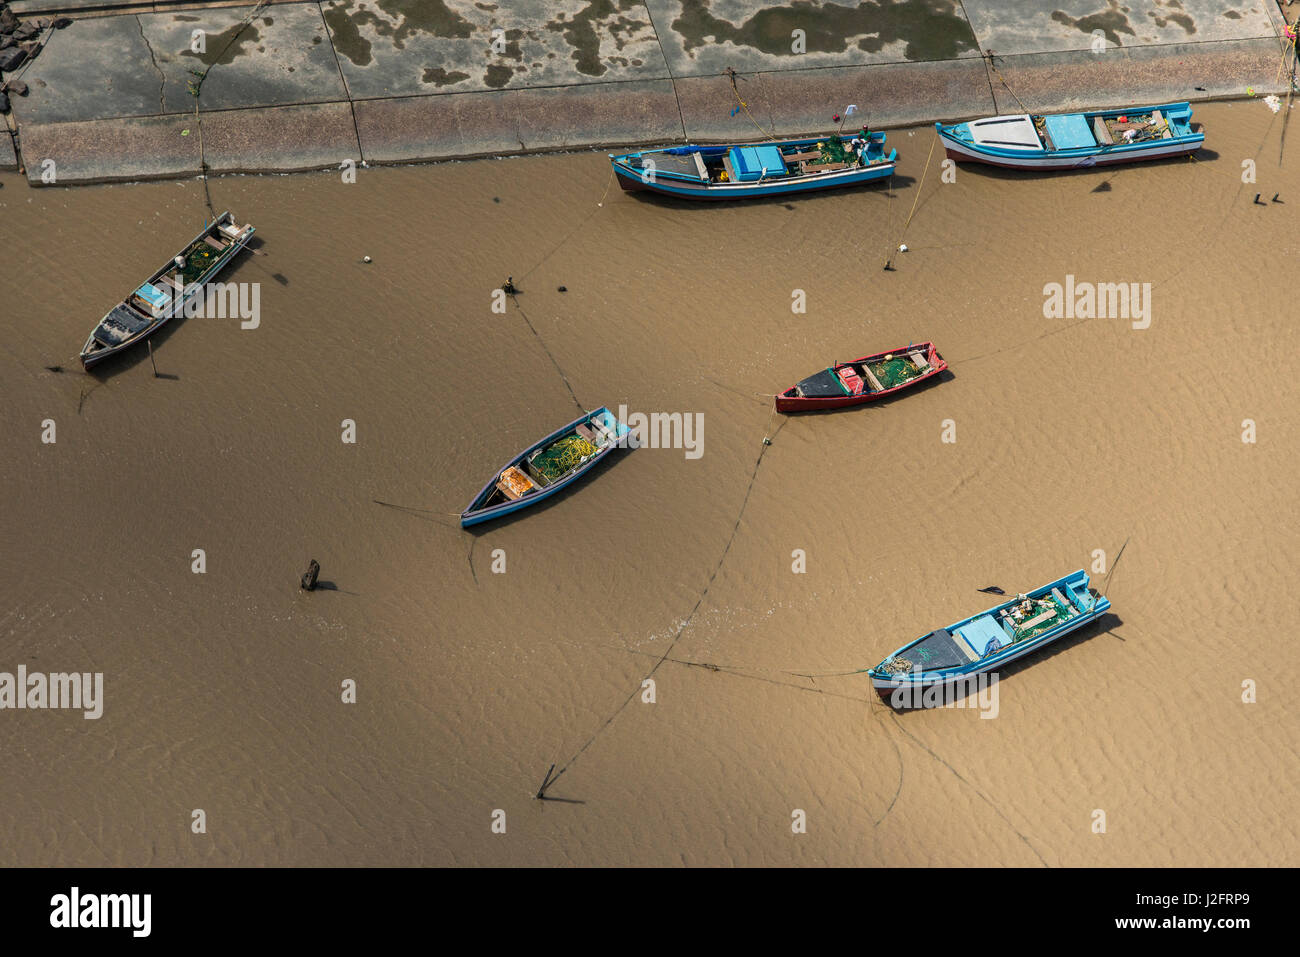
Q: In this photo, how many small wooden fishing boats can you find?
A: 6